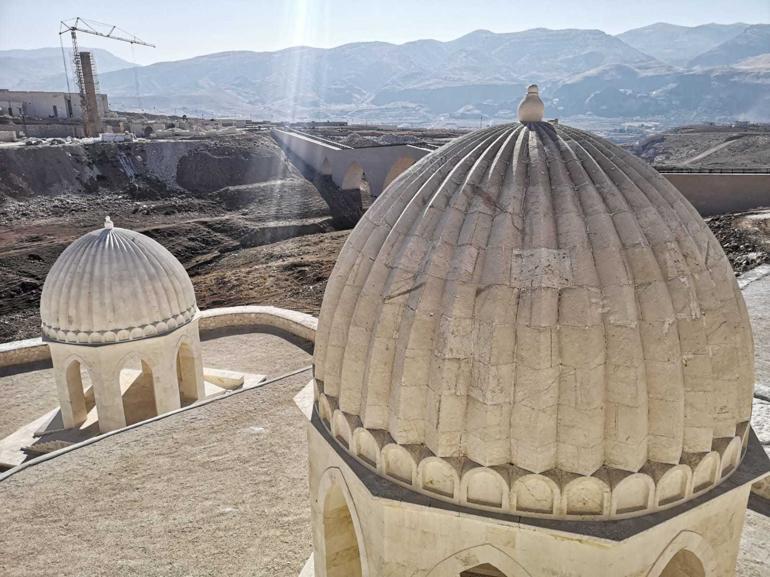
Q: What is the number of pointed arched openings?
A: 9